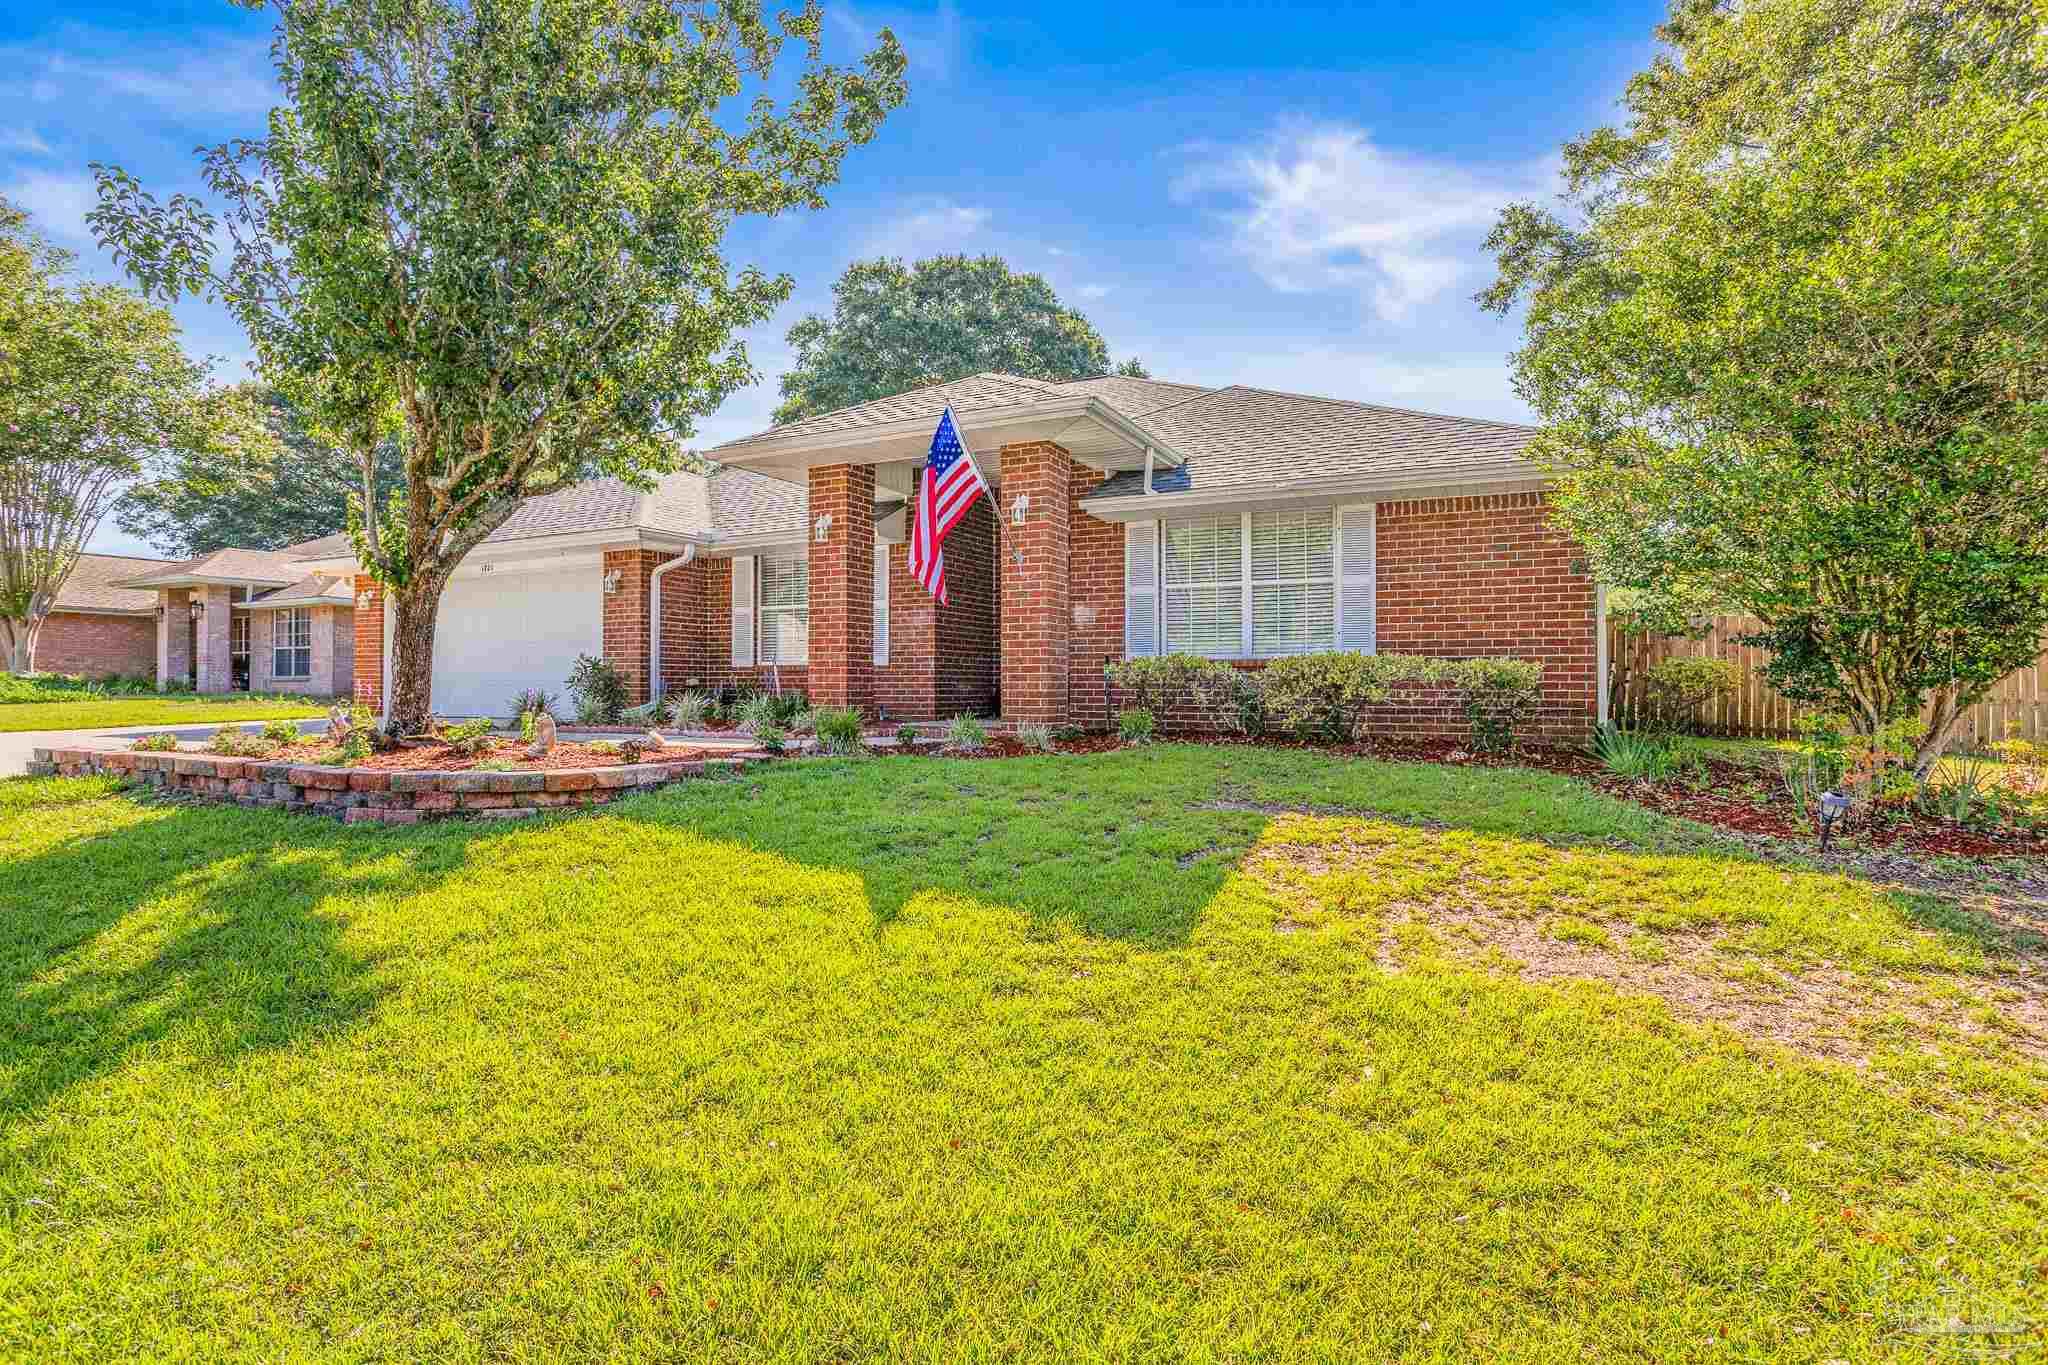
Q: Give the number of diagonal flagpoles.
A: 1